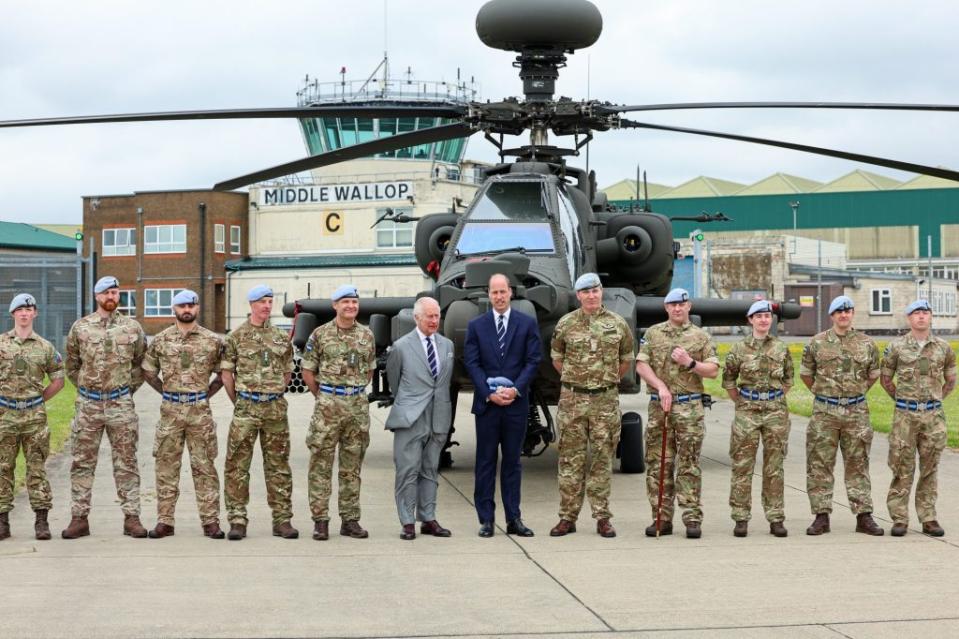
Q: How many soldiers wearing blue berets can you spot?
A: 10